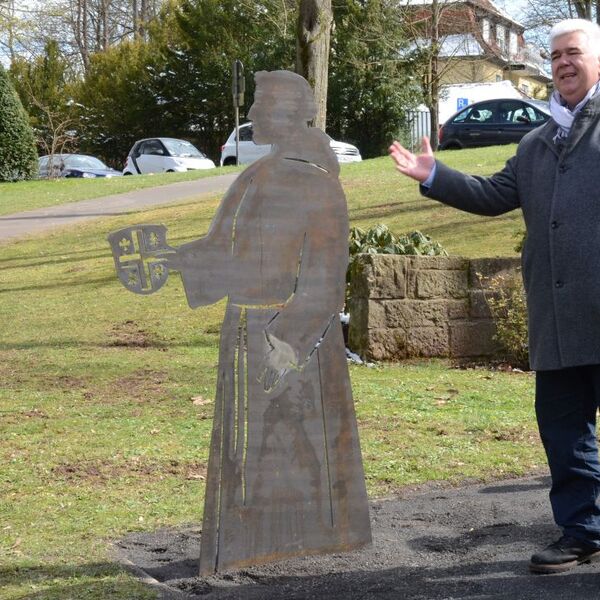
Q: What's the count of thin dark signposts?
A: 1